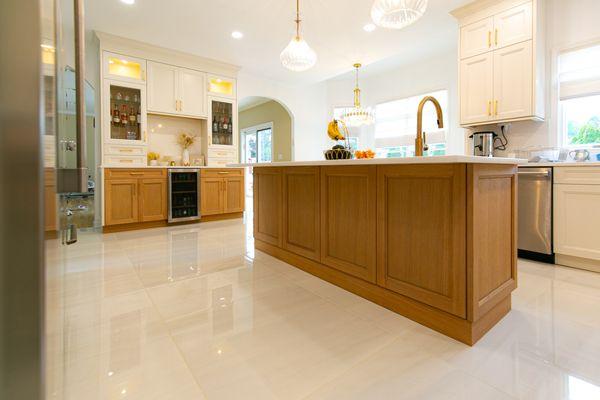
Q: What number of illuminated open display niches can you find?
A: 2